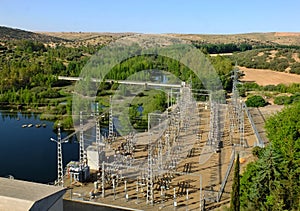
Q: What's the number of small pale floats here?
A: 4